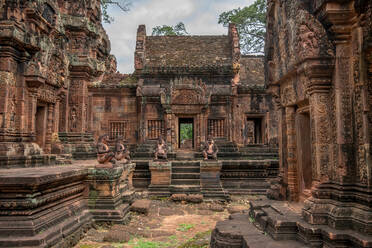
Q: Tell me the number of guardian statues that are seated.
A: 4